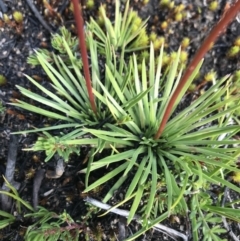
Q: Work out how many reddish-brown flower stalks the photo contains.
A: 2